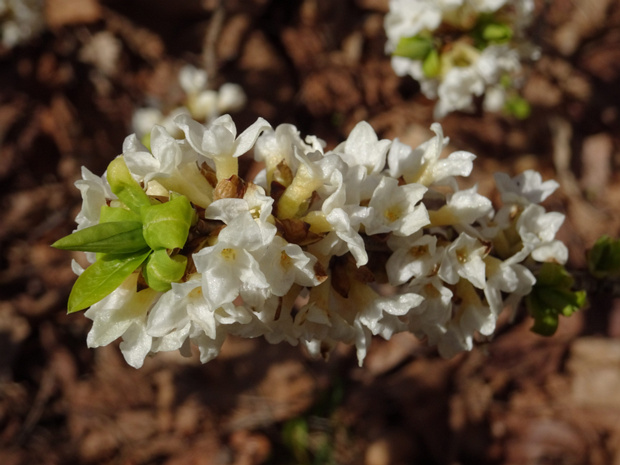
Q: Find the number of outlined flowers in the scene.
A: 0